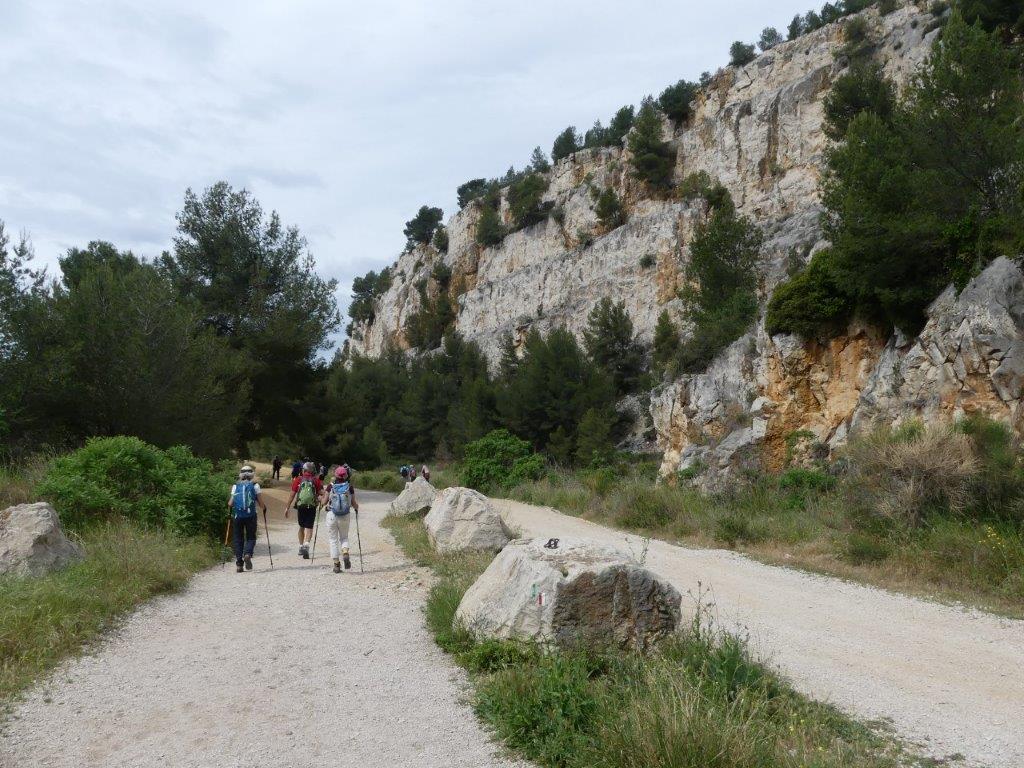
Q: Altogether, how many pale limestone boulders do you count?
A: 4